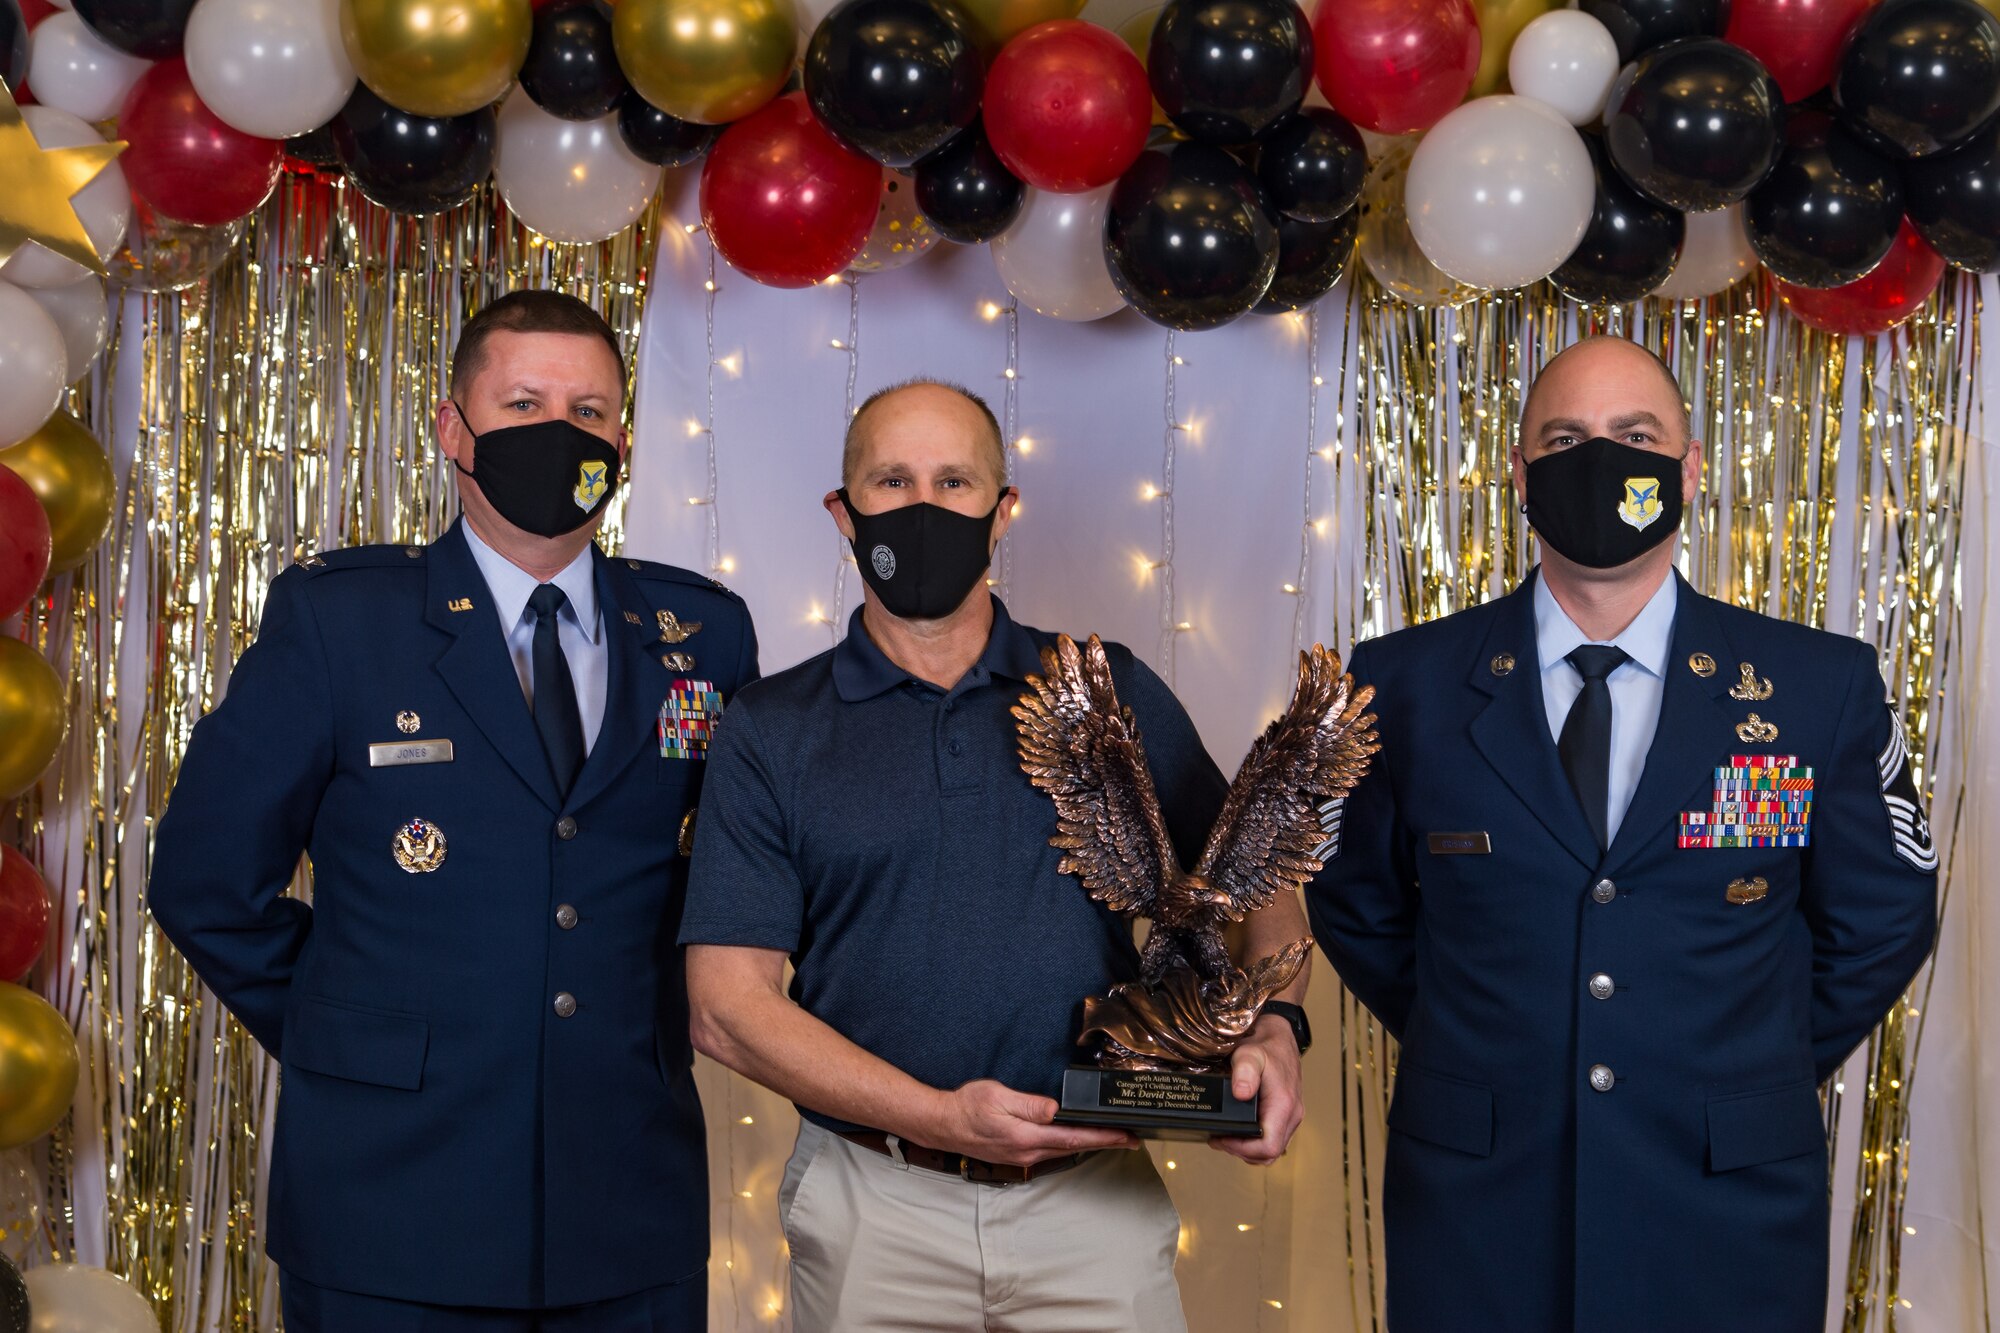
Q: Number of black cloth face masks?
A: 3